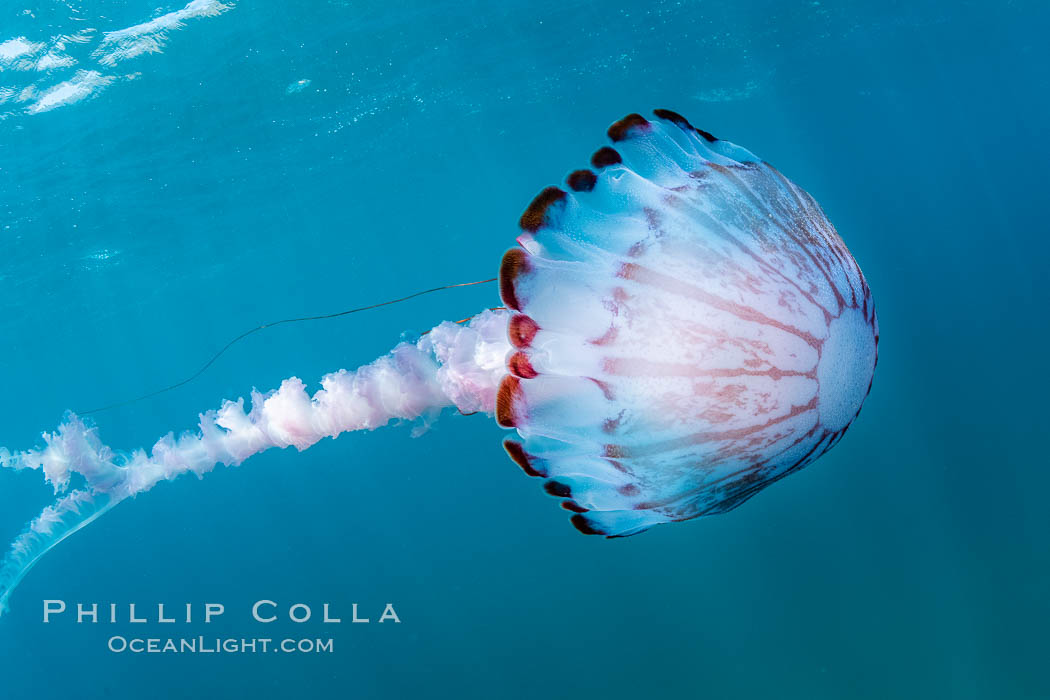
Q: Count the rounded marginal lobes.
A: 14